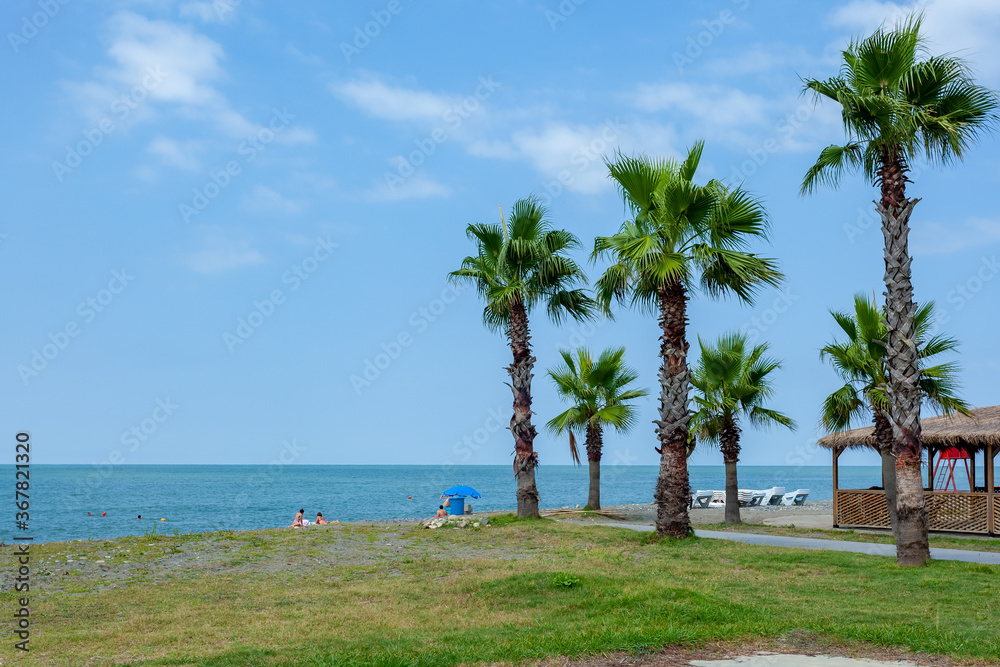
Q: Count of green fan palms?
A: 6